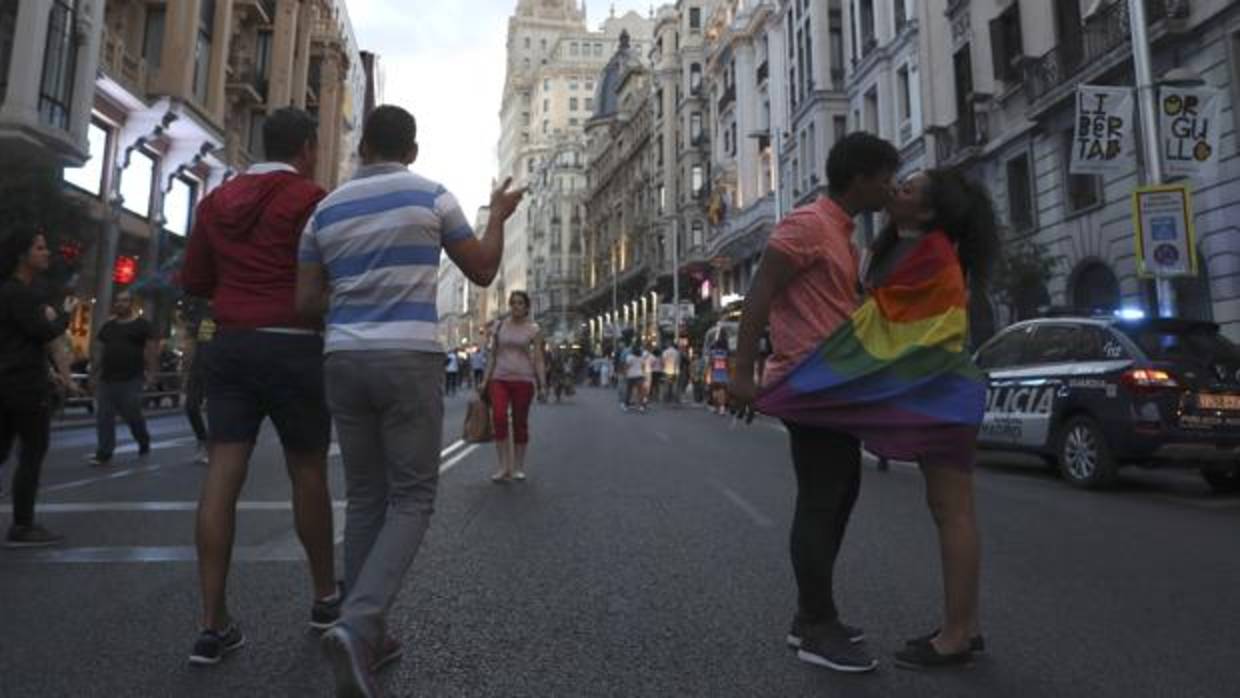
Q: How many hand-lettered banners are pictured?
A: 2